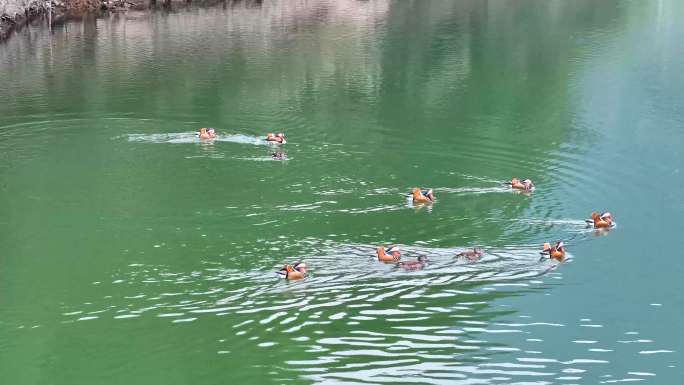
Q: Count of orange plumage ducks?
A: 8